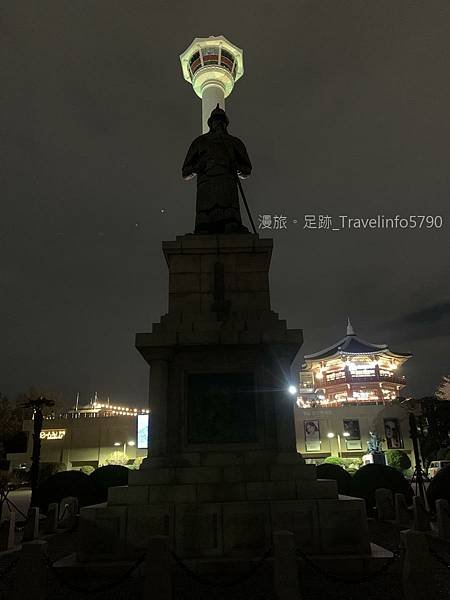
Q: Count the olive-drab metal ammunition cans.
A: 0